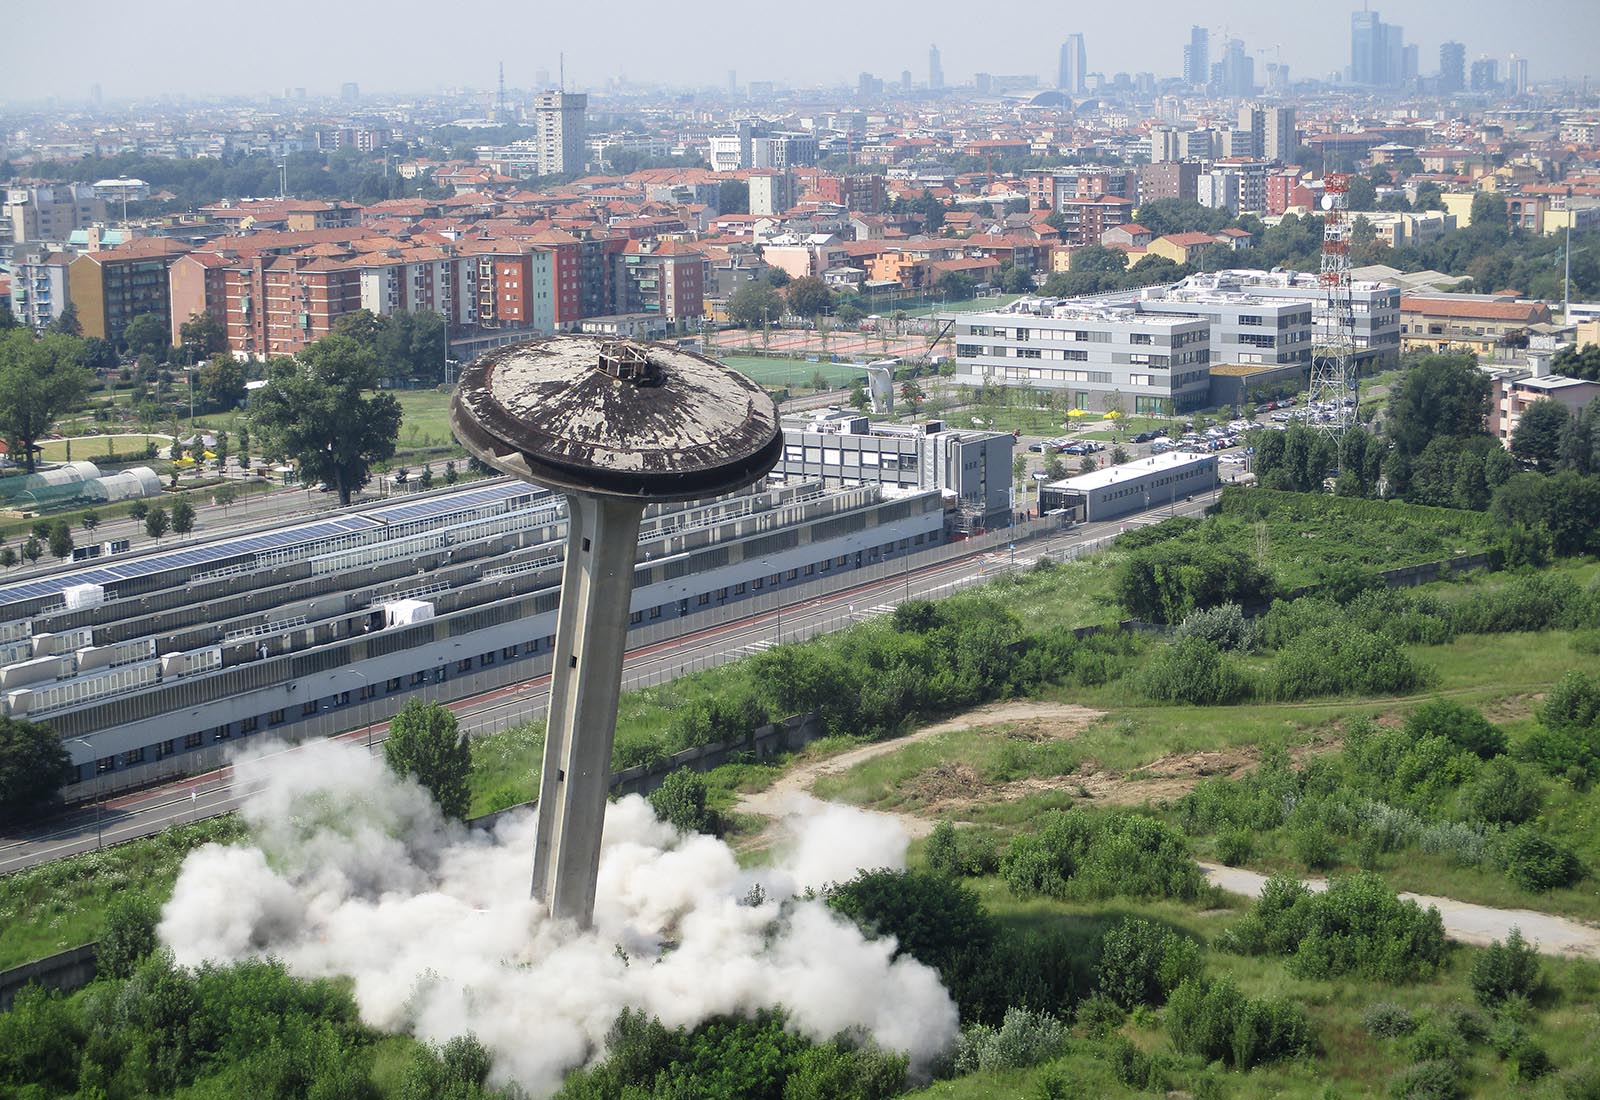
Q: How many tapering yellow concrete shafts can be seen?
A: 0